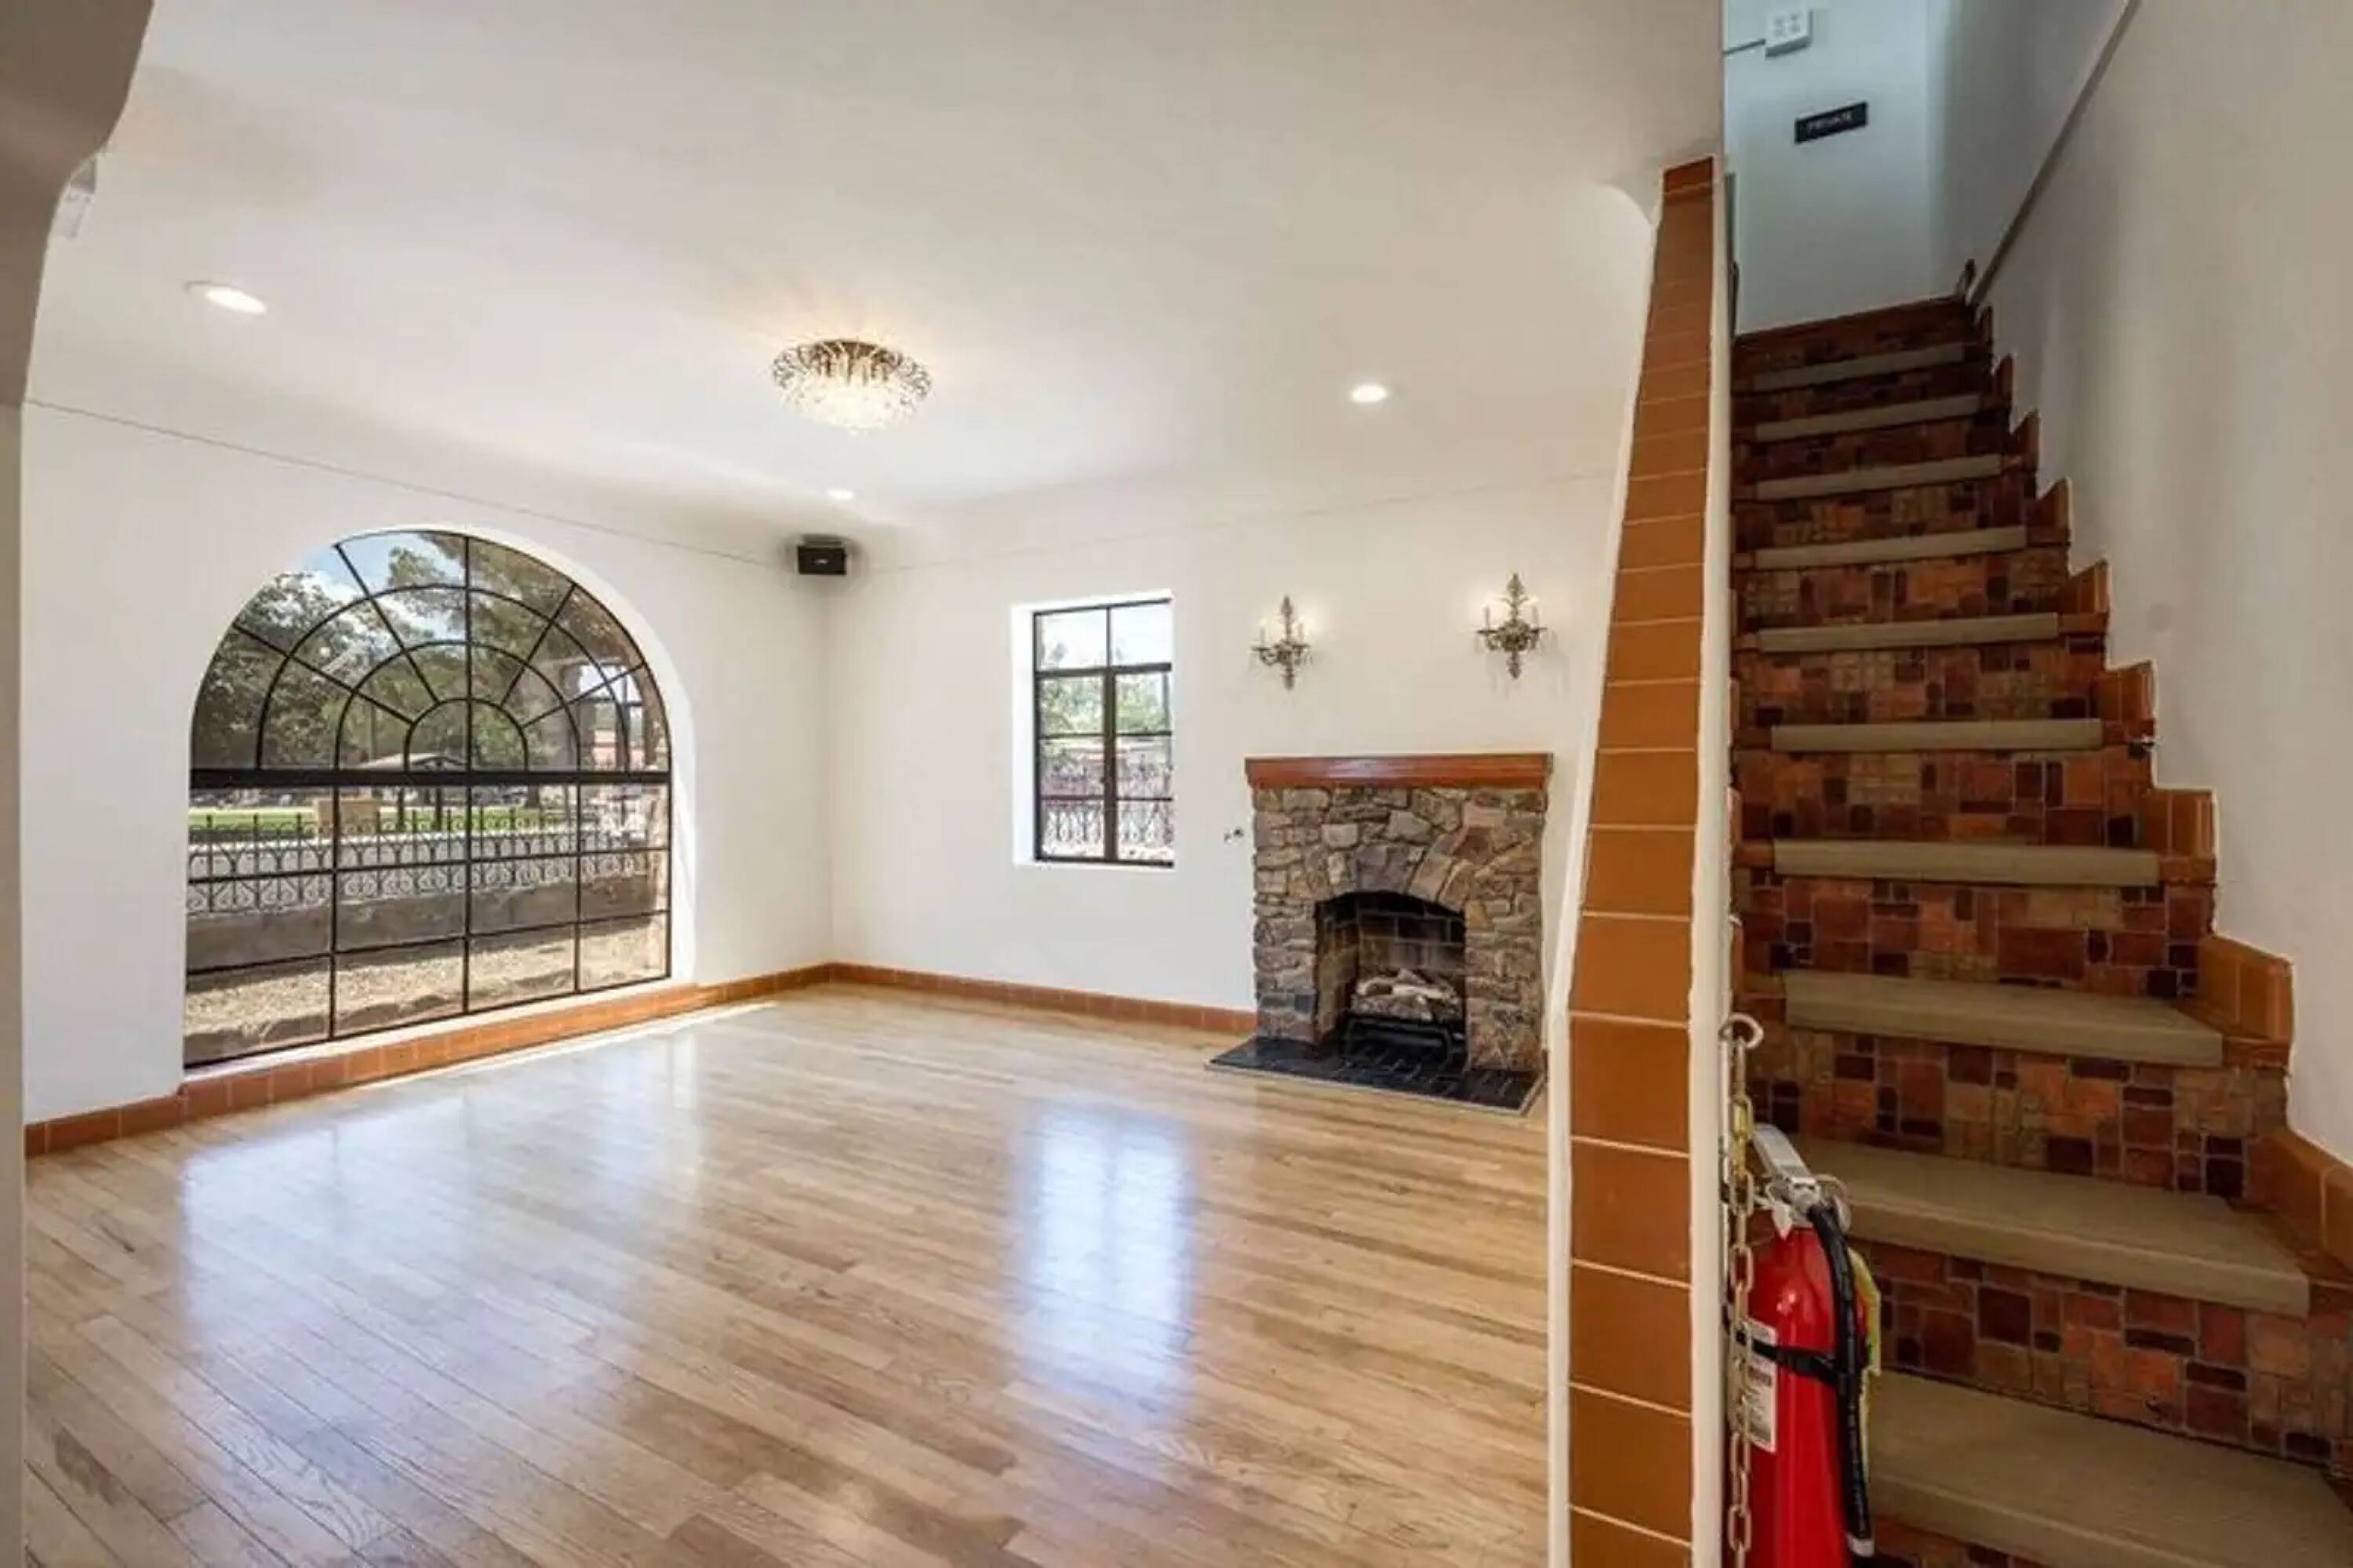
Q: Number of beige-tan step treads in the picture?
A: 10